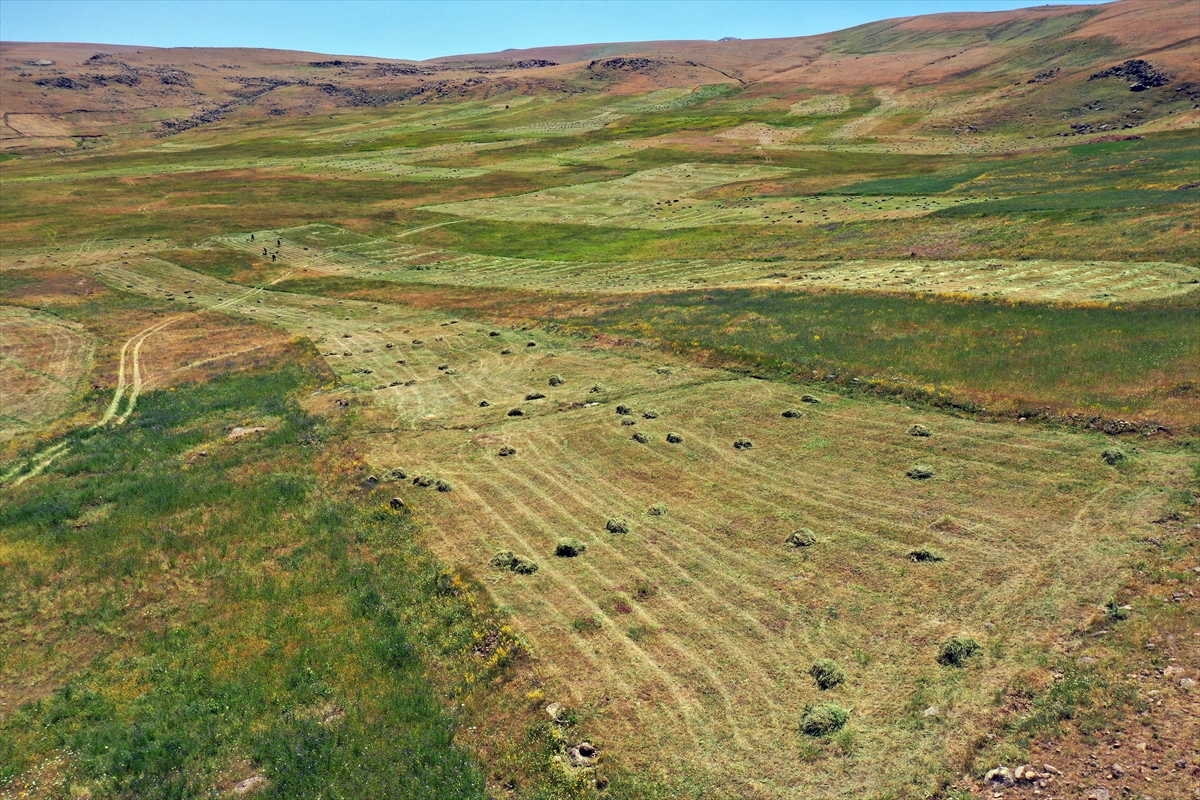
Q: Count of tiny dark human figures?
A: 4